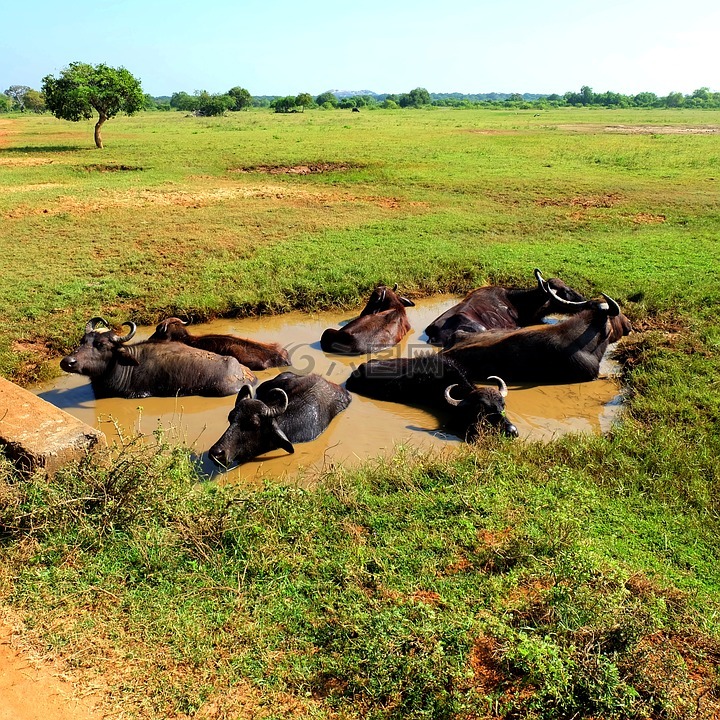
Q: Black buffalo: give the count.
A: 7